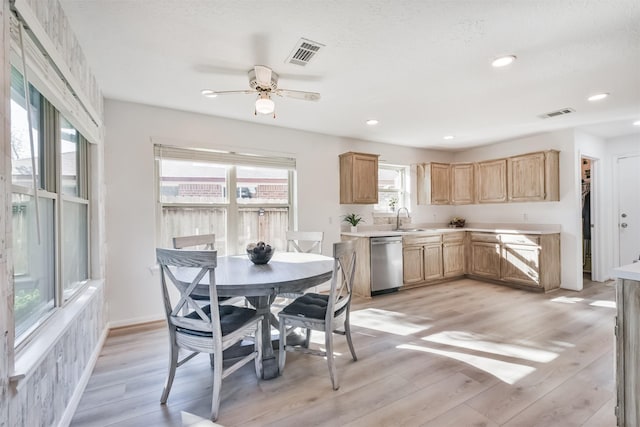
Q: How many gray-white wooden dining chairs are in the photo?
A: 4